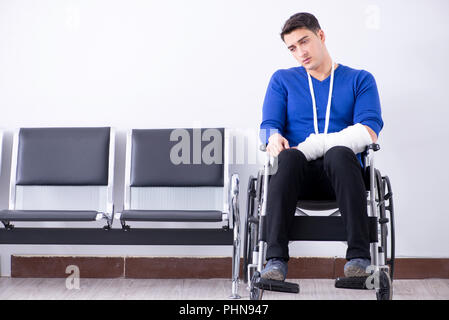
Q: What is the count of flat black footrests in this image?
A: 2